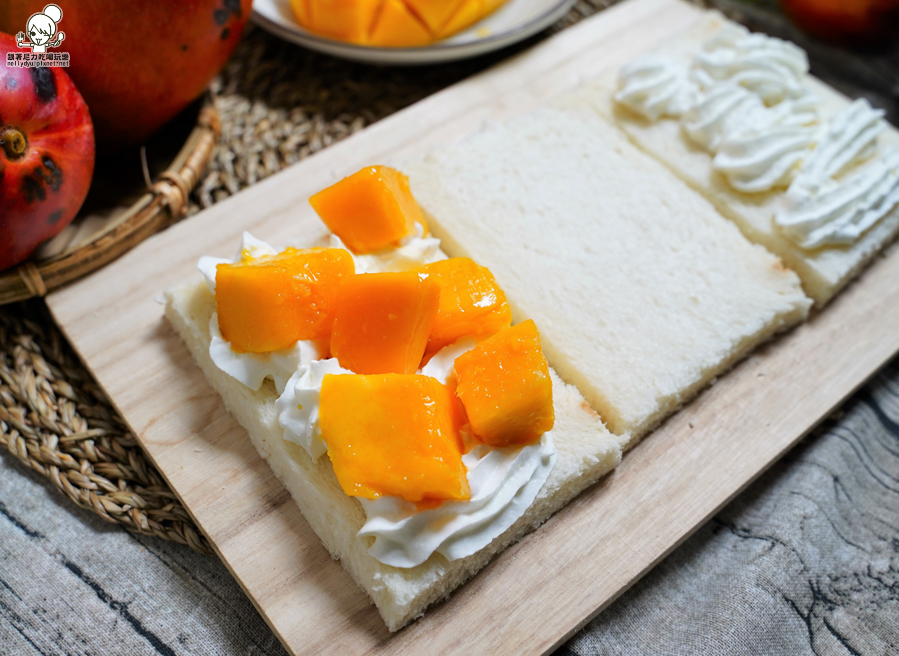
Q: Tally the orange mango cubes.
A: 6